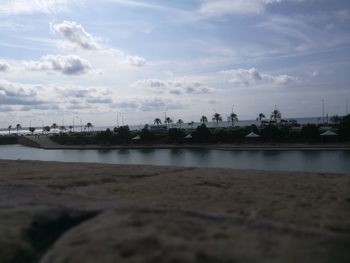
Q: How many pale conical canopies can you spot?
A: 4